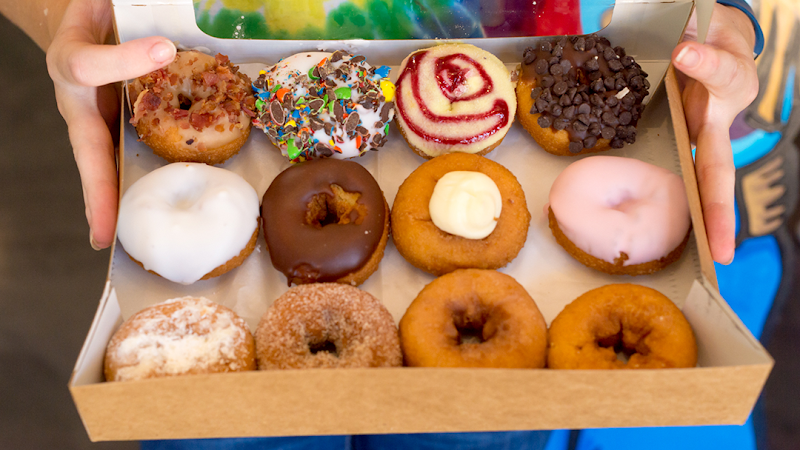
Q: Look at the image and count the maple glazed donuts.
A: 1